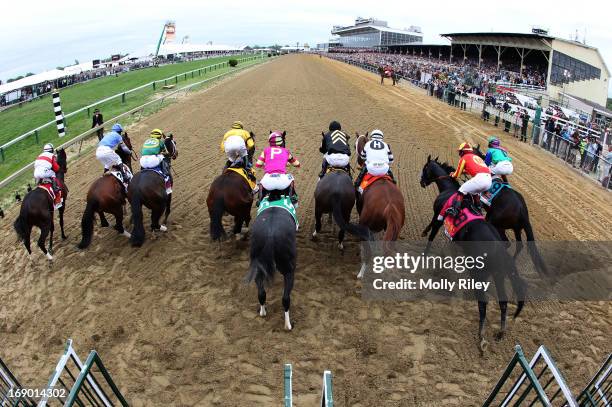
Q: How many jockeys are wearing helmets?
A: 9